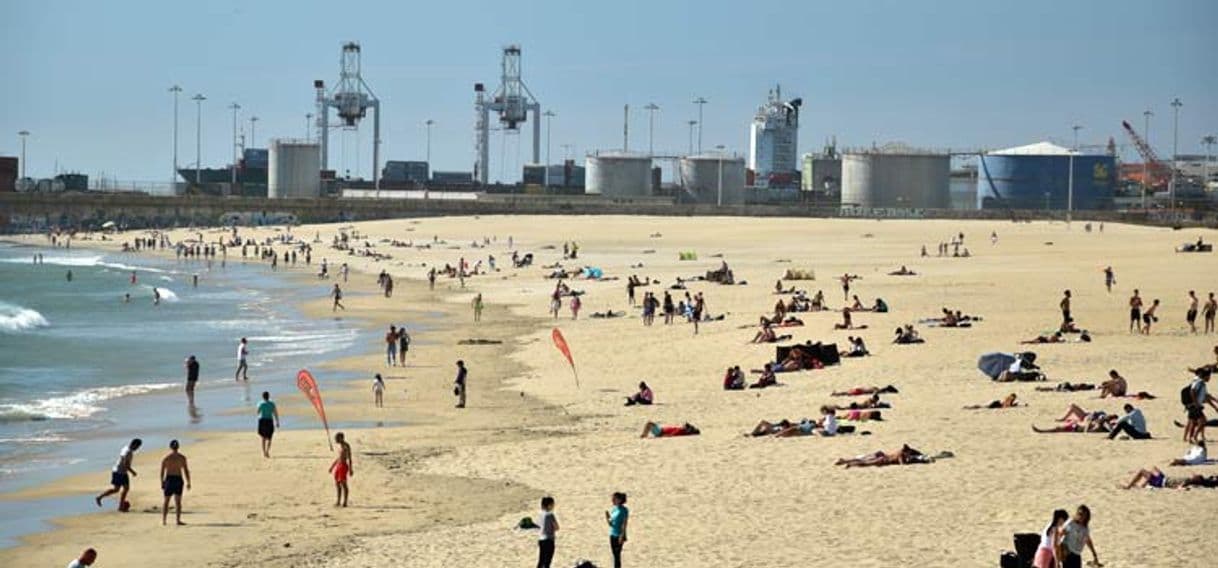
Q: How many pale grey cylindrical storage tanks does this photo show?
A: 4